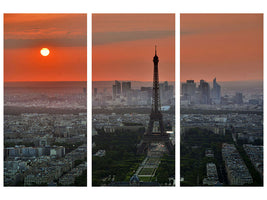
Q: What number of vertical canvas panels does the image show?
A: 3